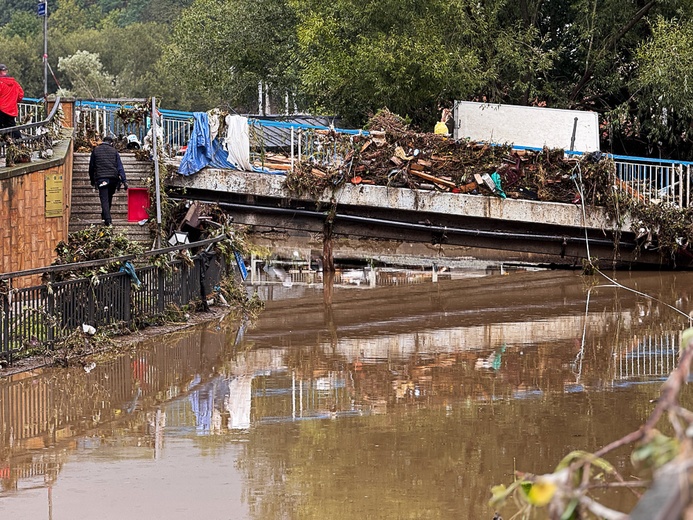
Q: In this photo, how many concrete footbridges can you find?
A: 1